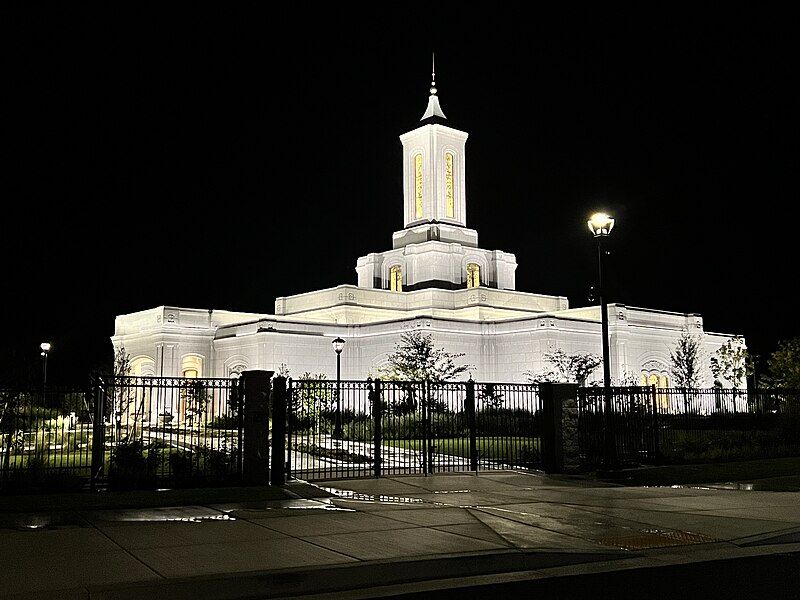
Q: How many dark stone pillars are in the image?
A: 2